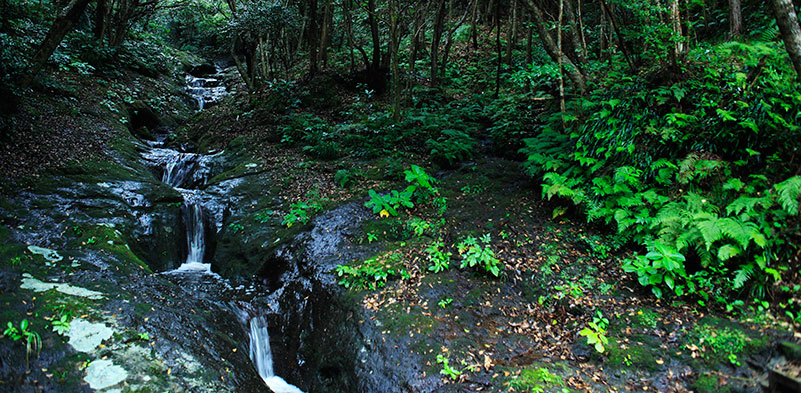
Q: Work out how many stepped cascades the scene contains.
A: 4